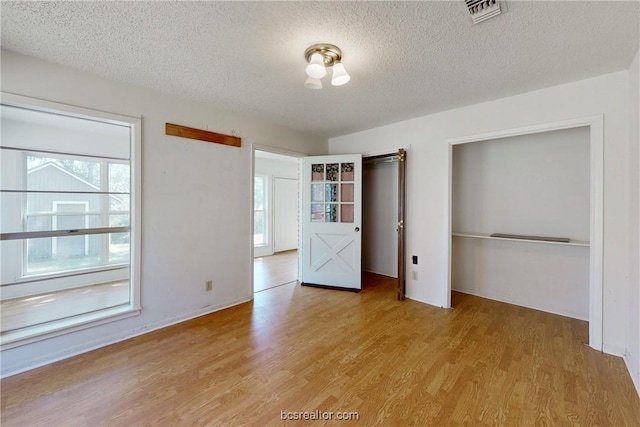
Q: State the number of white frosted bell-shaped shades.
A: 3